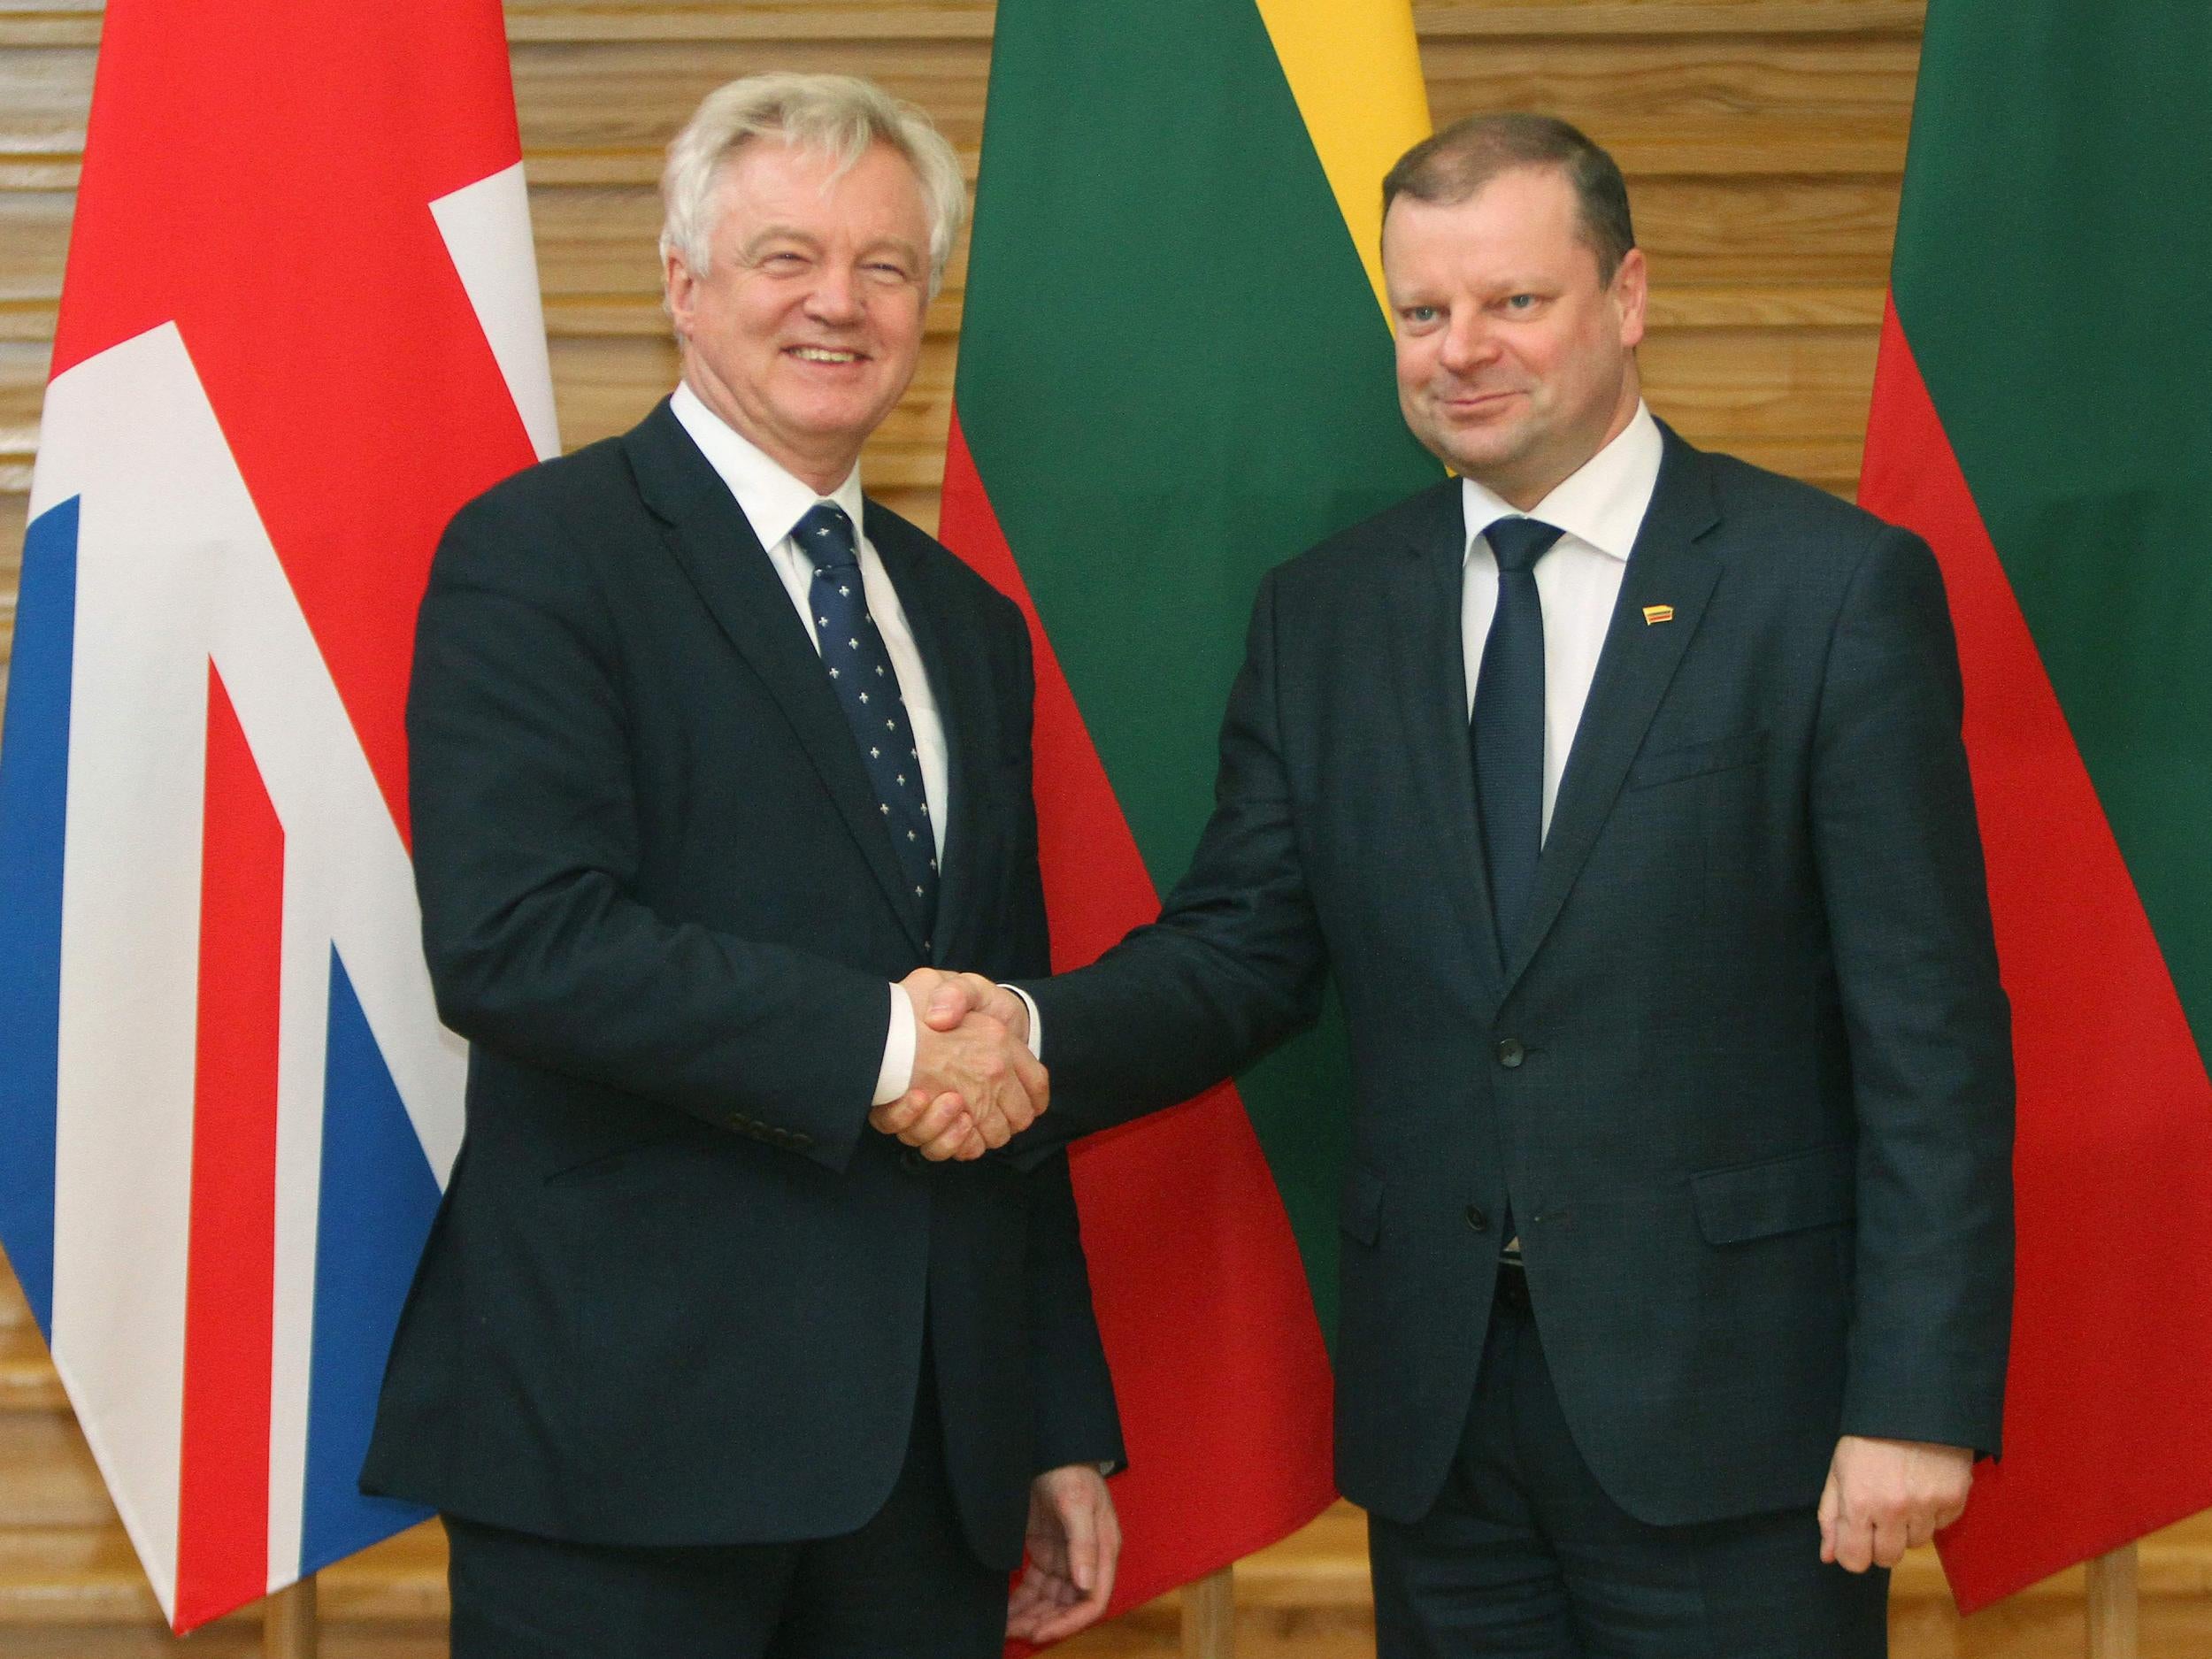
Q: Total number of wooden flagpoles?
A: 3